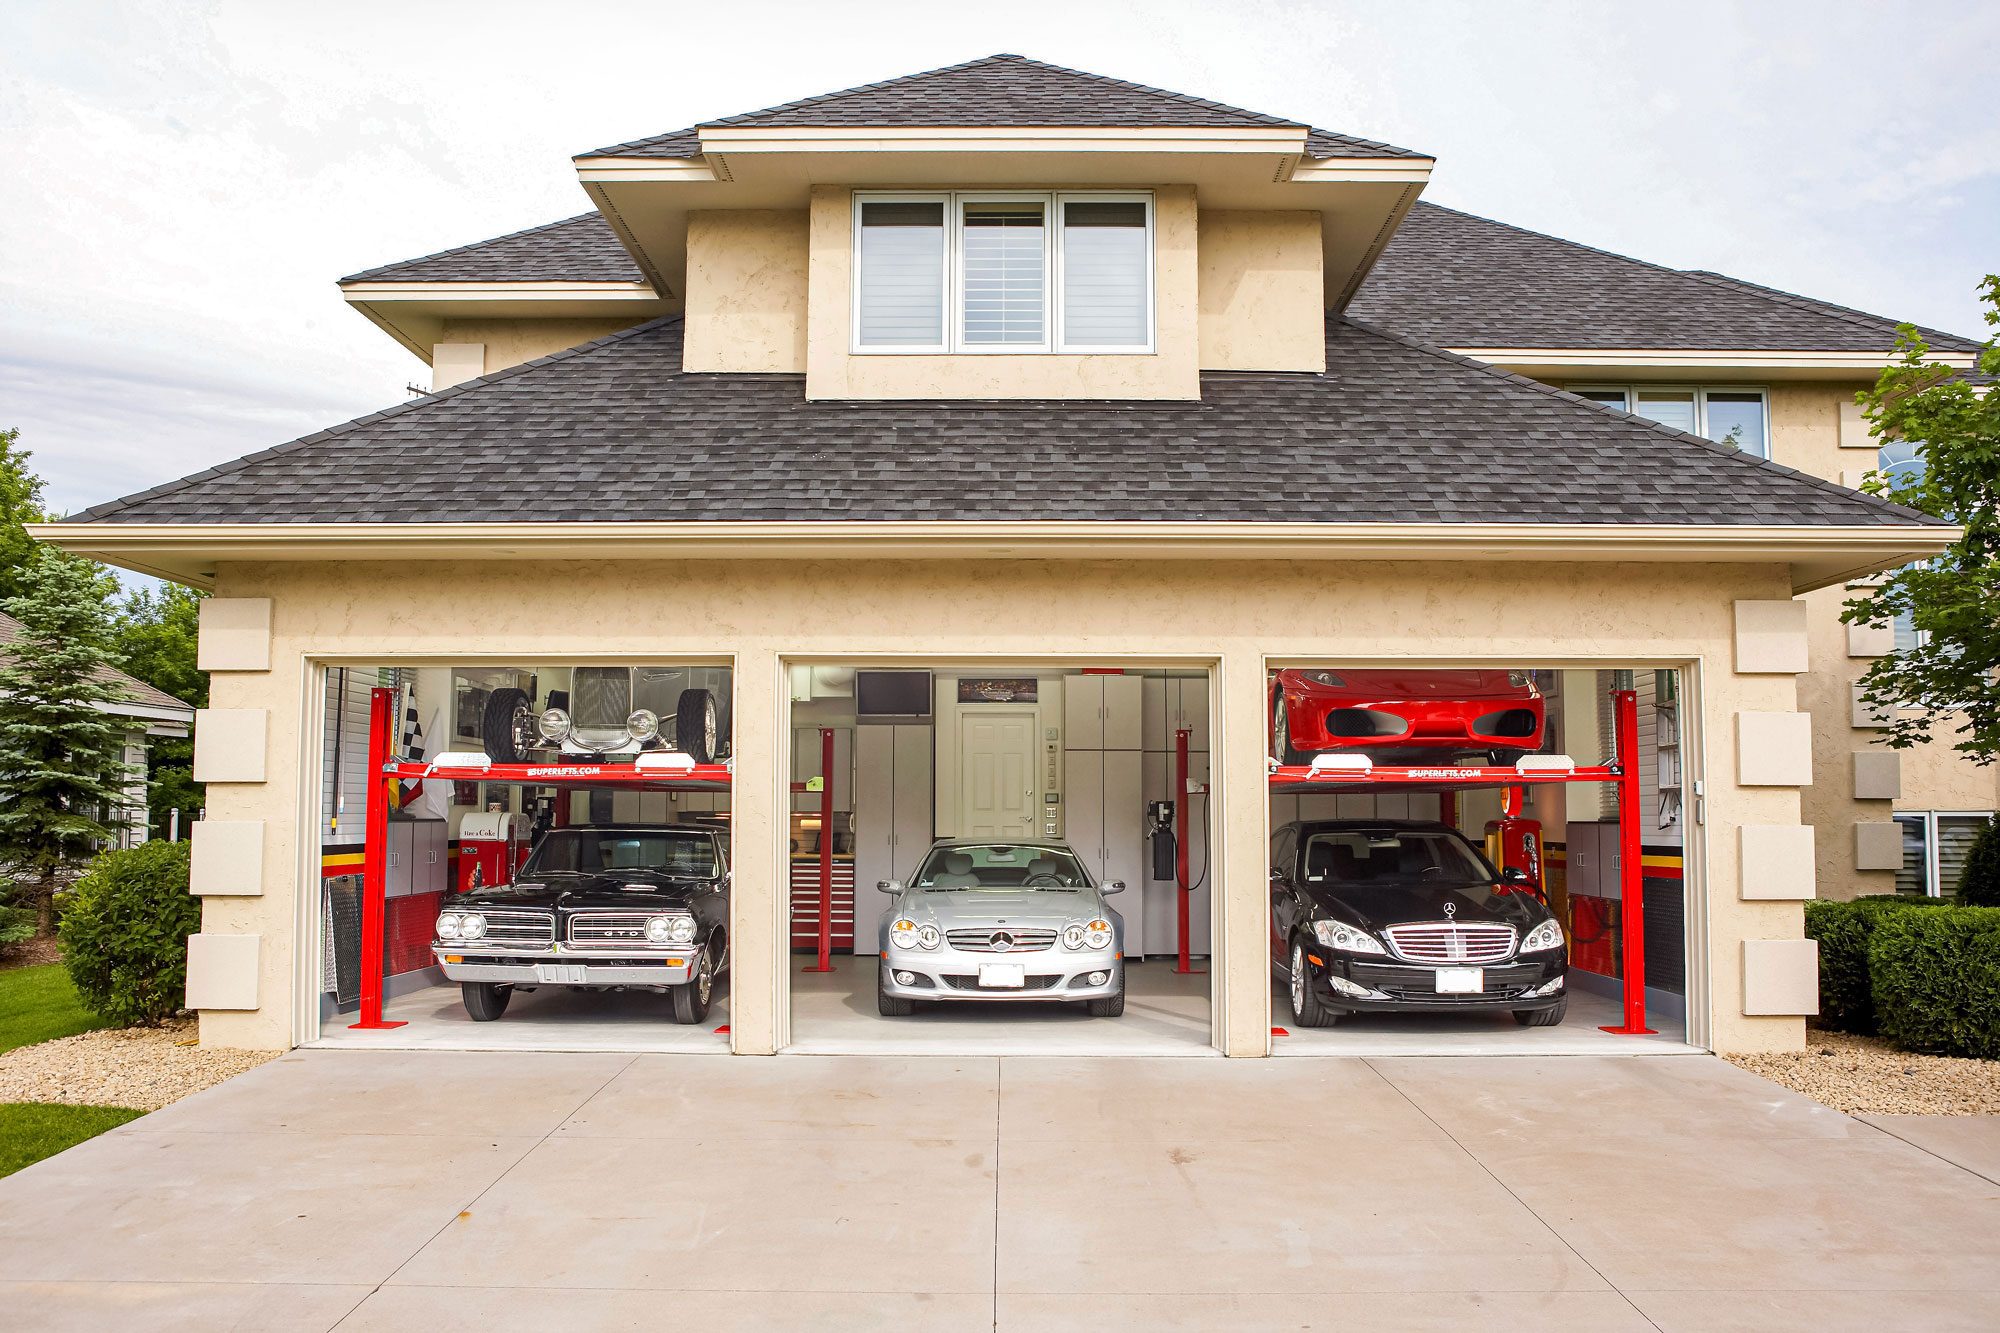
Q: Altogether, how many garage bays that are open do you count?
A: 3